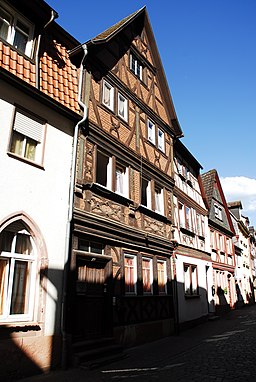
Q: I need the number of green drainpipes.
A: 0